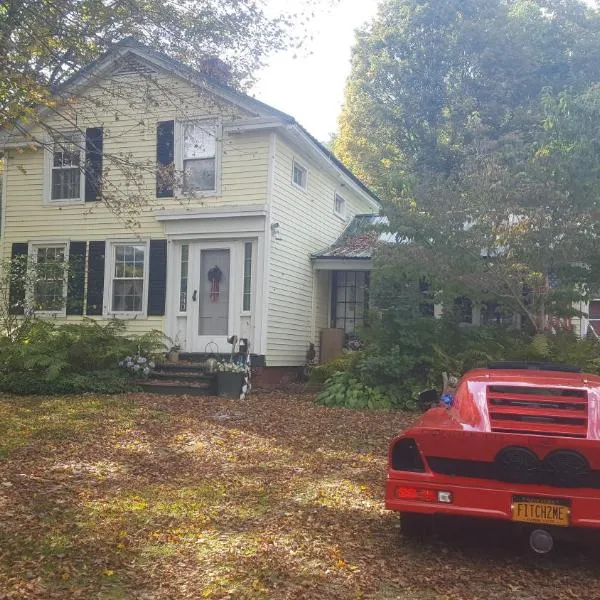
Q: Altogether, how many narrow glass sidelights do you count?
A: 2